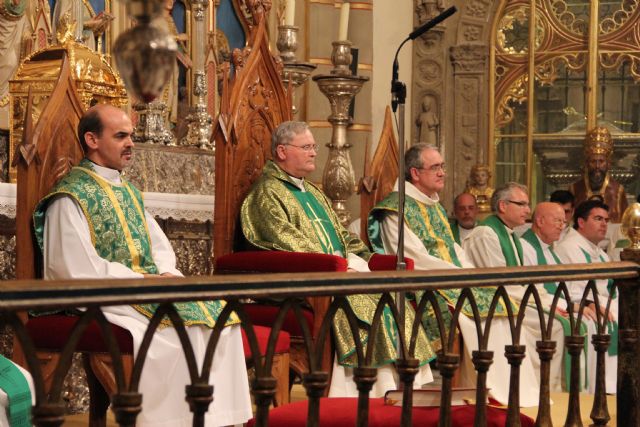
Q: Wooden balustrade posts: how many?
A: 13